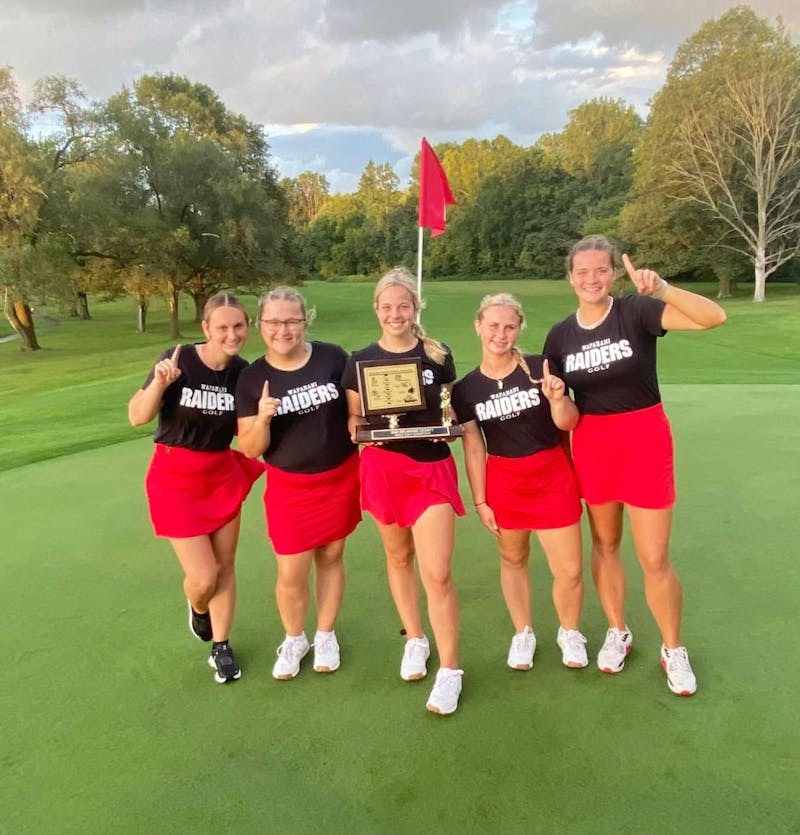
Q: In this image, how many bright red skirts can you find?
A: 5